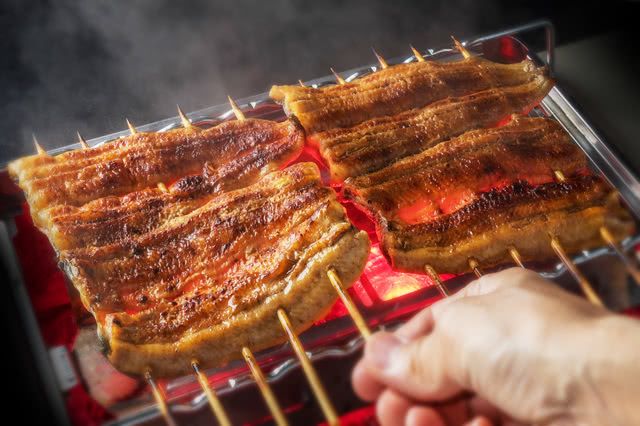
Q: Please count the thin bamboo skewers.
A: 10